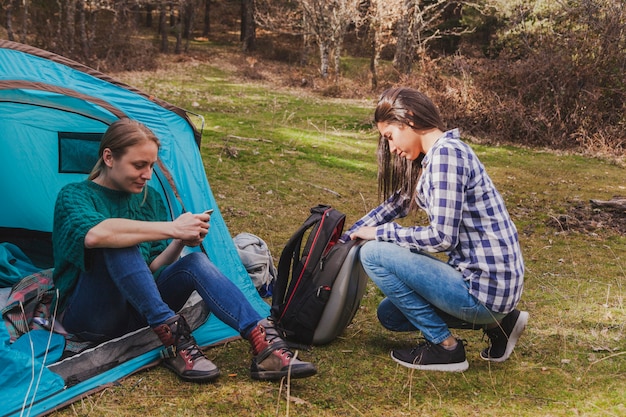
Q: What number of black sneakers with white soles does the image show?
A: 2